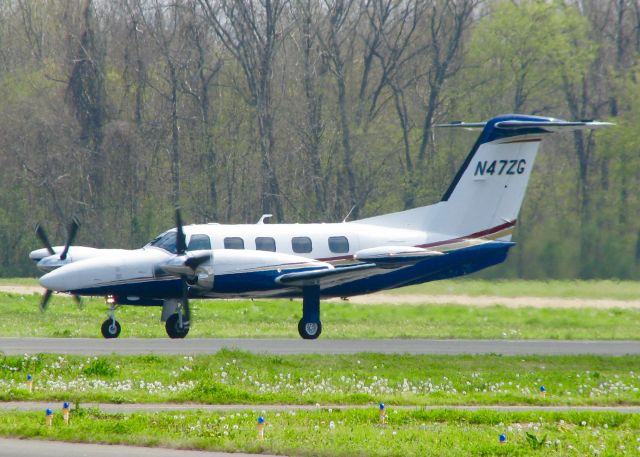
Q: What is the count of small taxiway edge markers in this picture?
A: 7